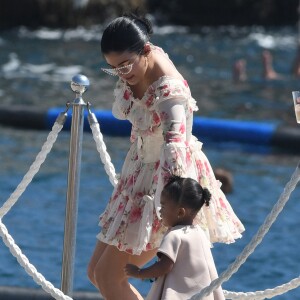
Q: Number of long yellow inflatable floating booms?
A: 0